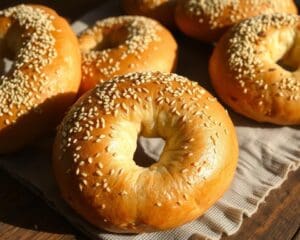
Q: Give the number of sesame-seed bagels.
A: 6